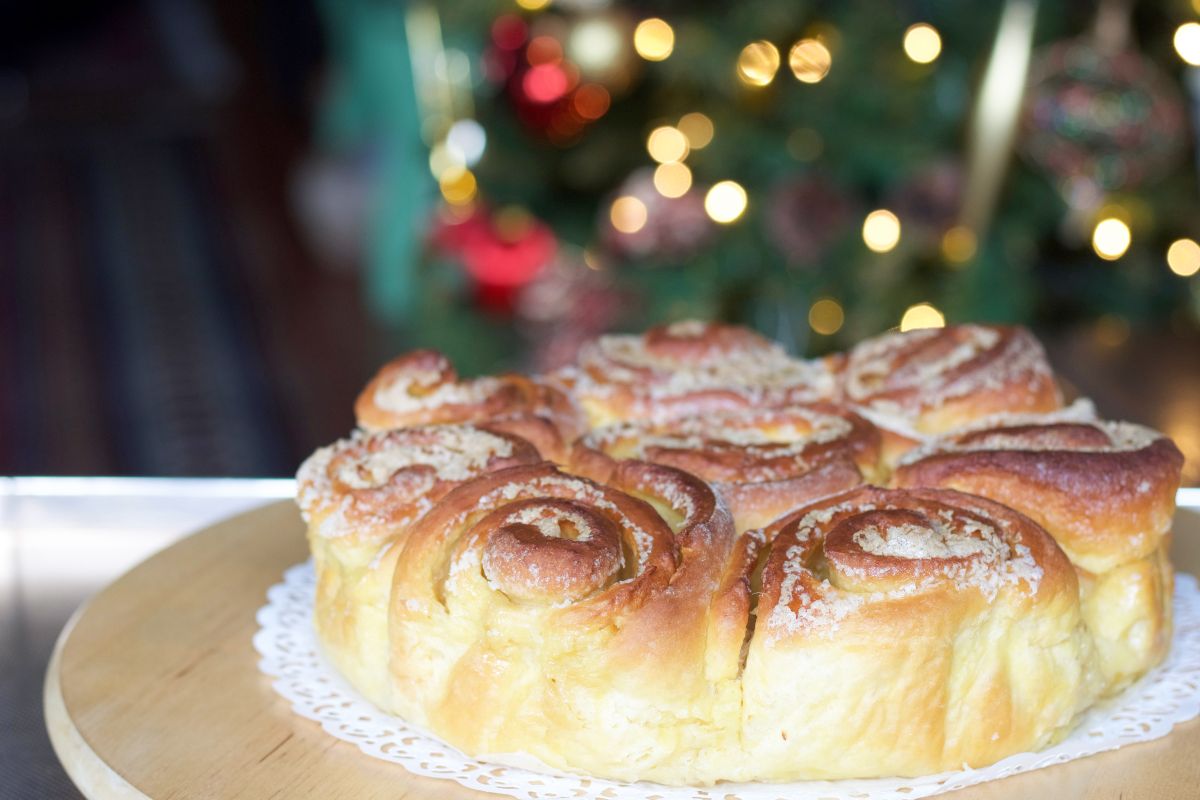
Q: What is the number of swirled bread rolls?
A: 8